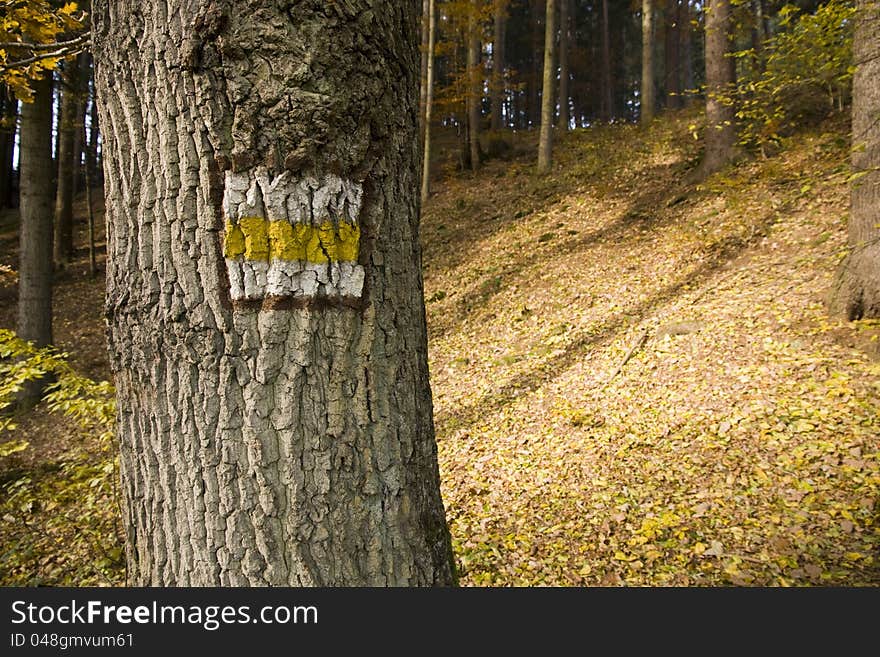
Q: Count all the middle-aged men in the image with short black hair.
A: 0